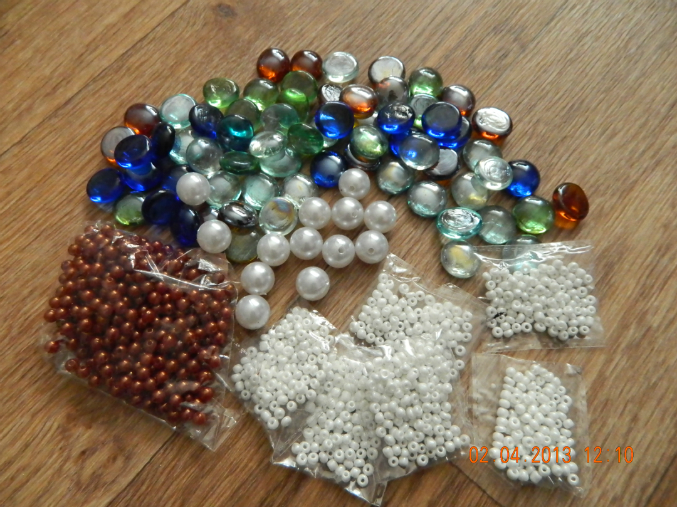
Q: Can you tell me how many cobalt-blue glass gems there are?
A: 15